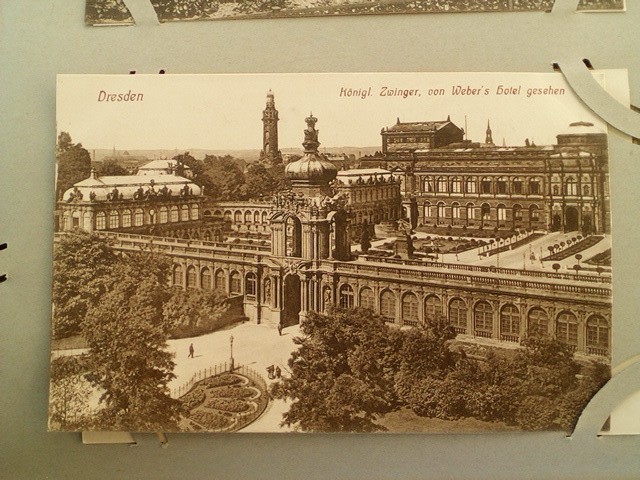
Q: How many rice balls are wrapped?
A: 0